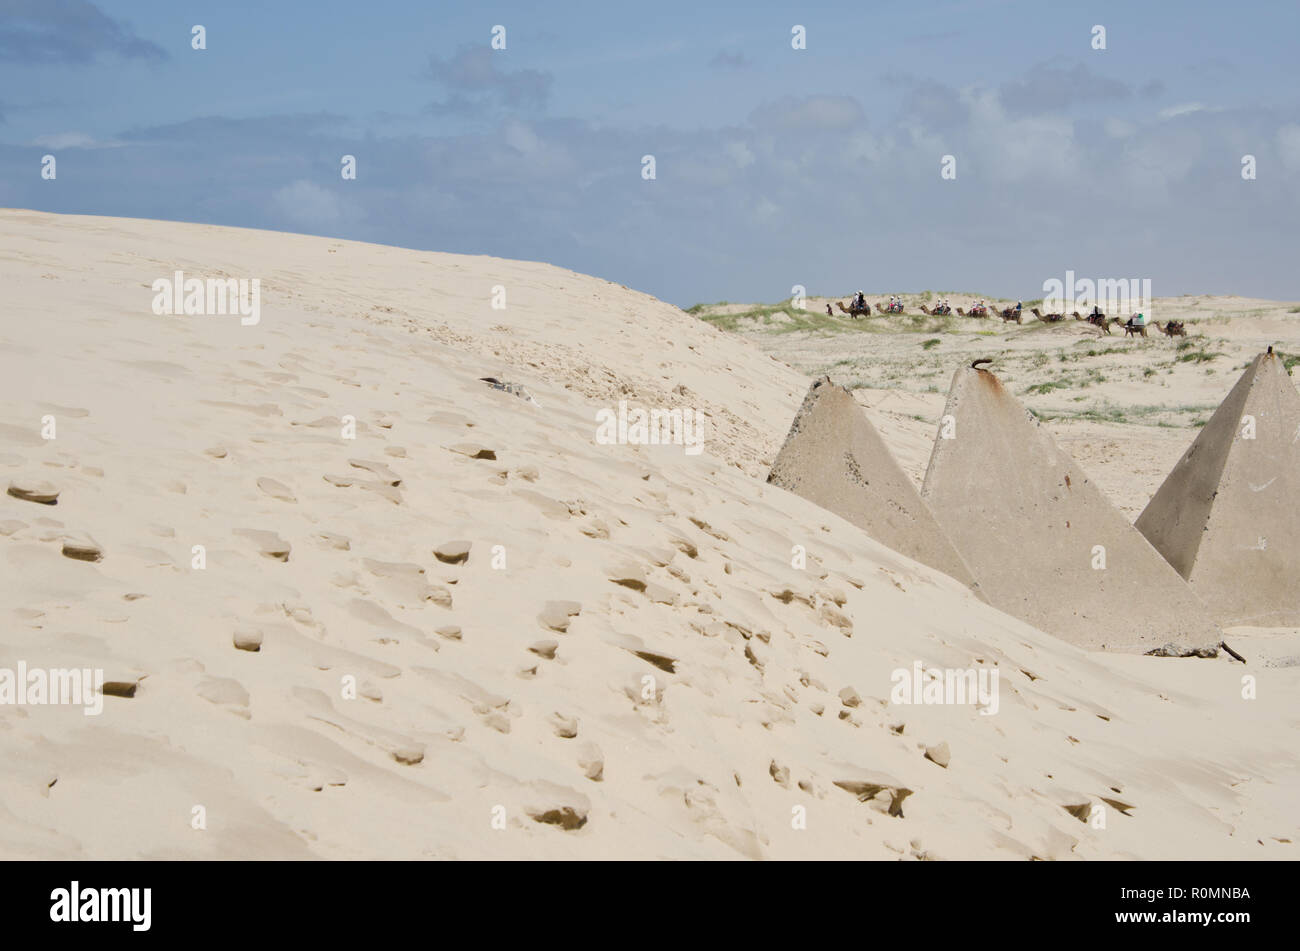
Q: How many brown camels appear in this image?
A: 9